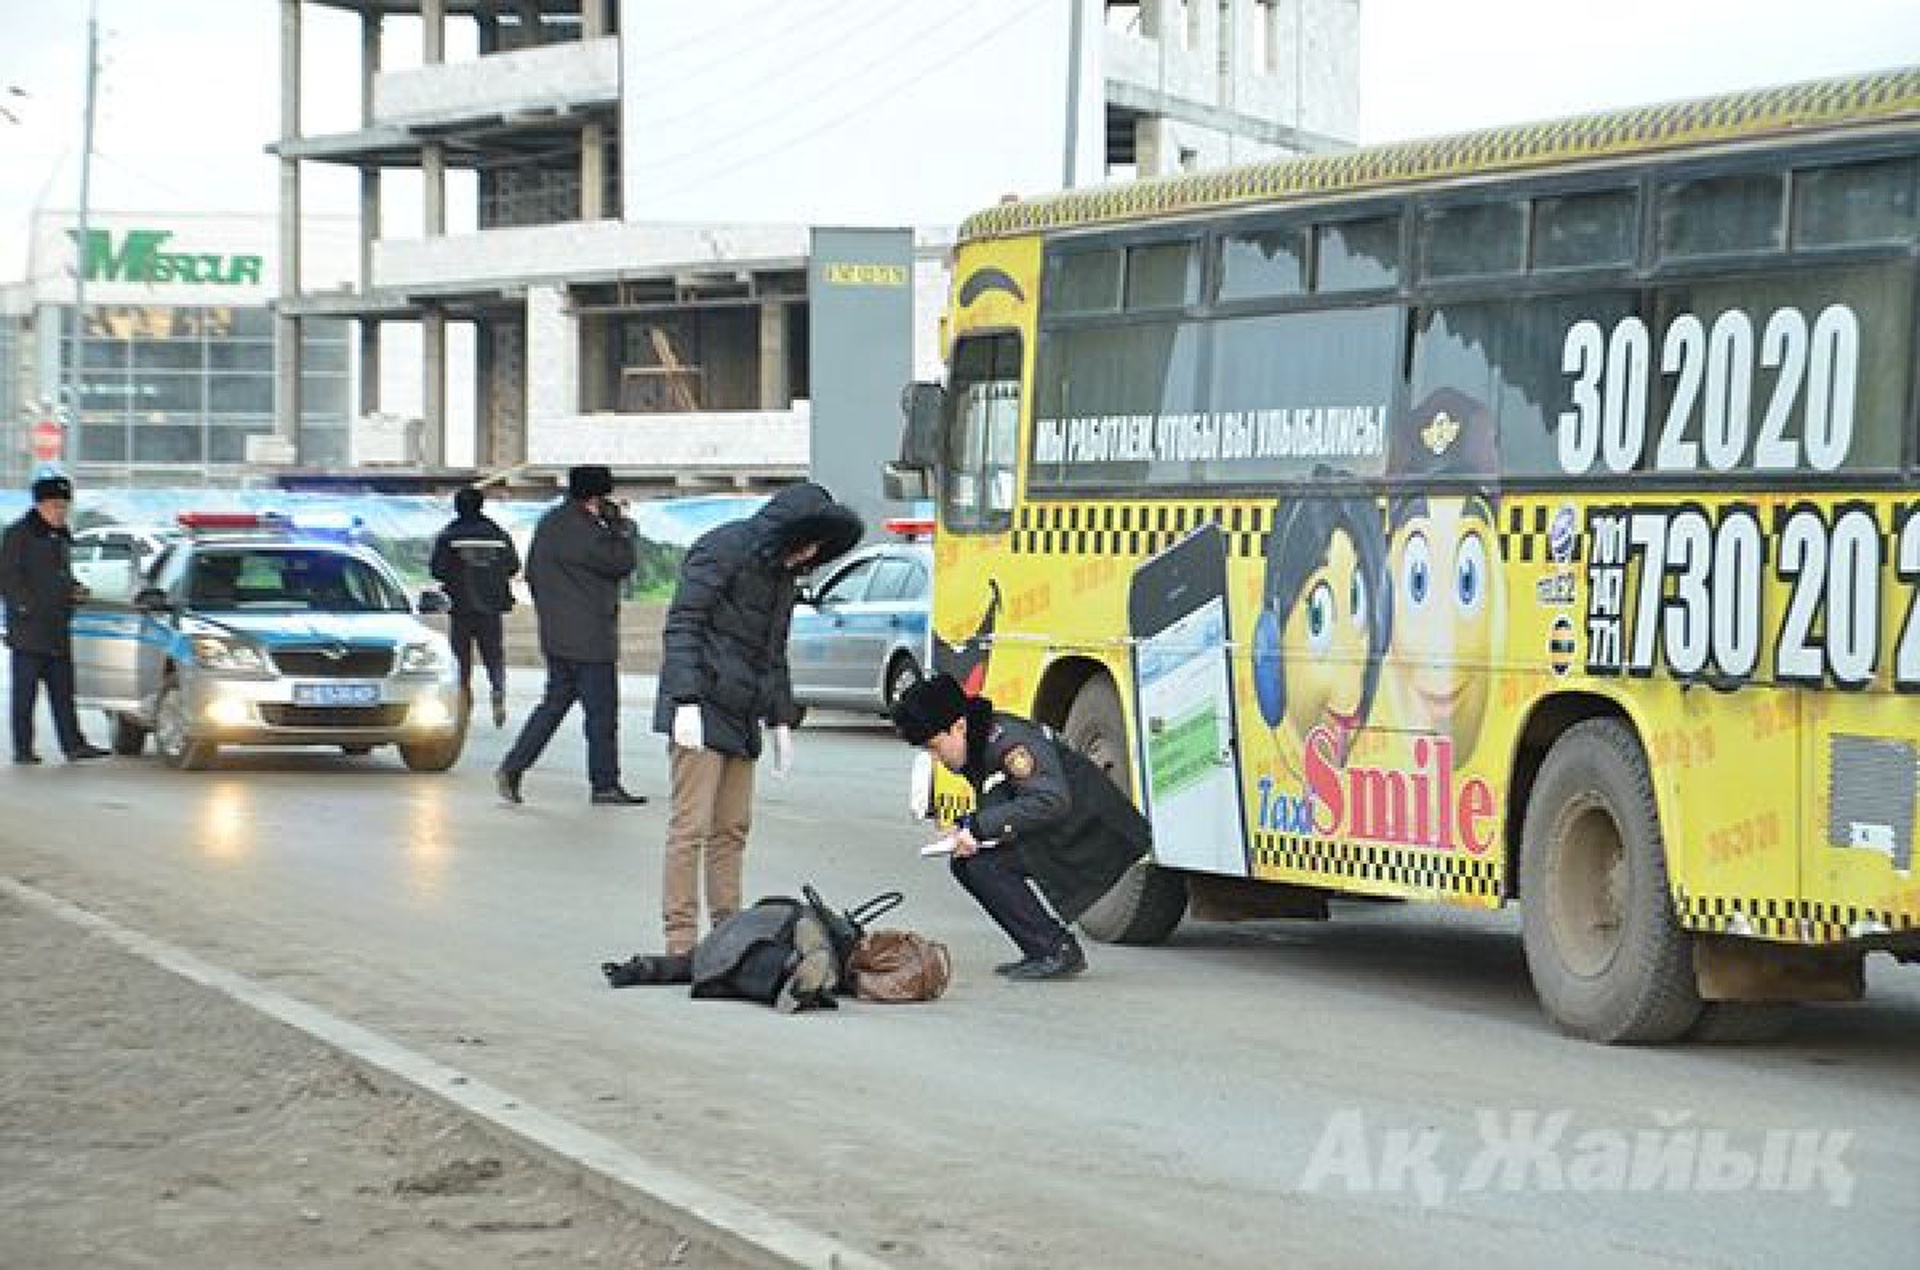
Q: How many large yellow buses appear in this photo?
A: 1